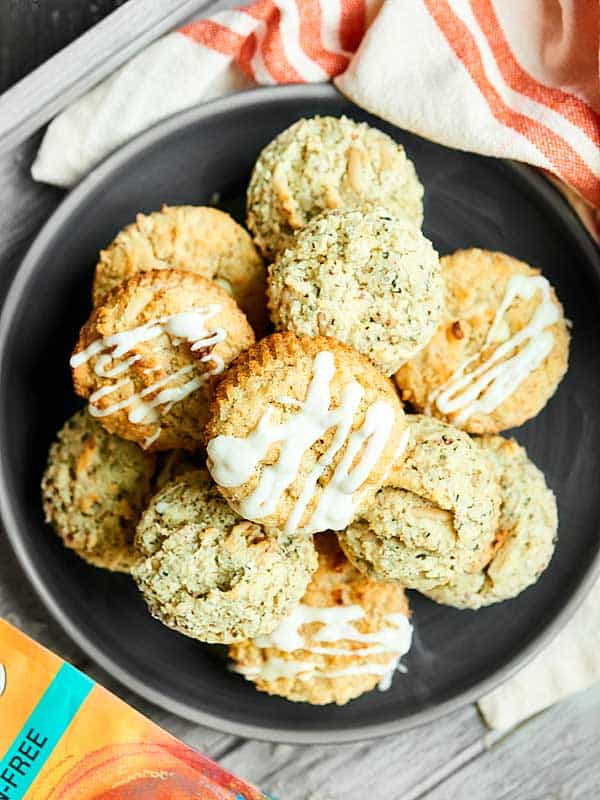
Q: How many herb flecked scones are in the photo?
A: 6